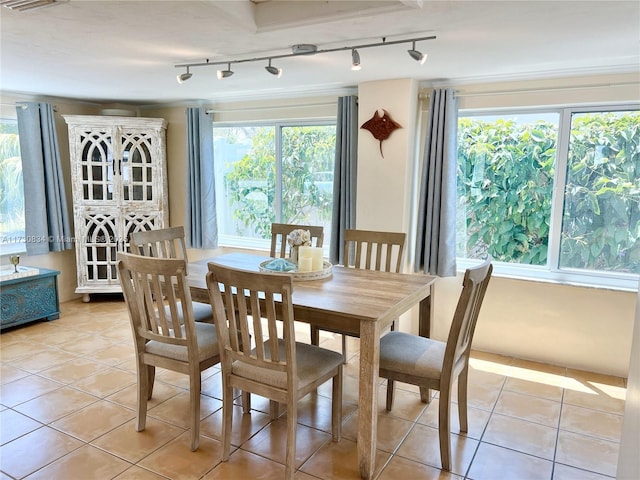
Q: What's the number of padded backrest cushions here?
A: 0